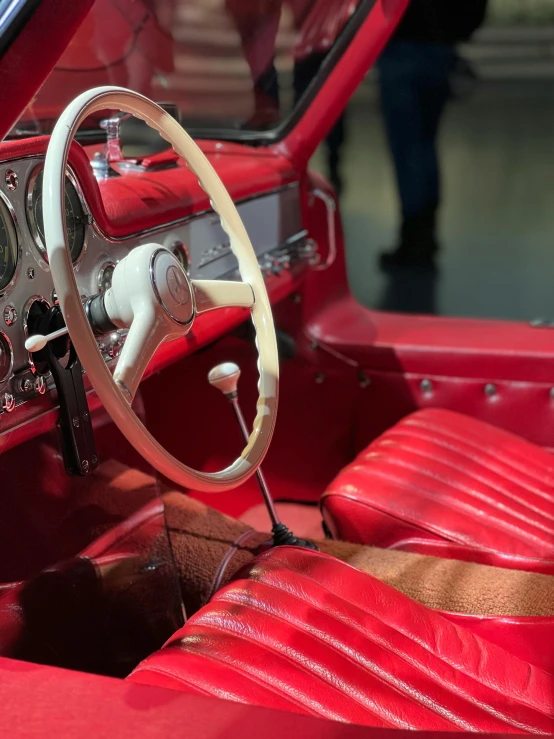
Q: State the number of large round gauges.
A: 2